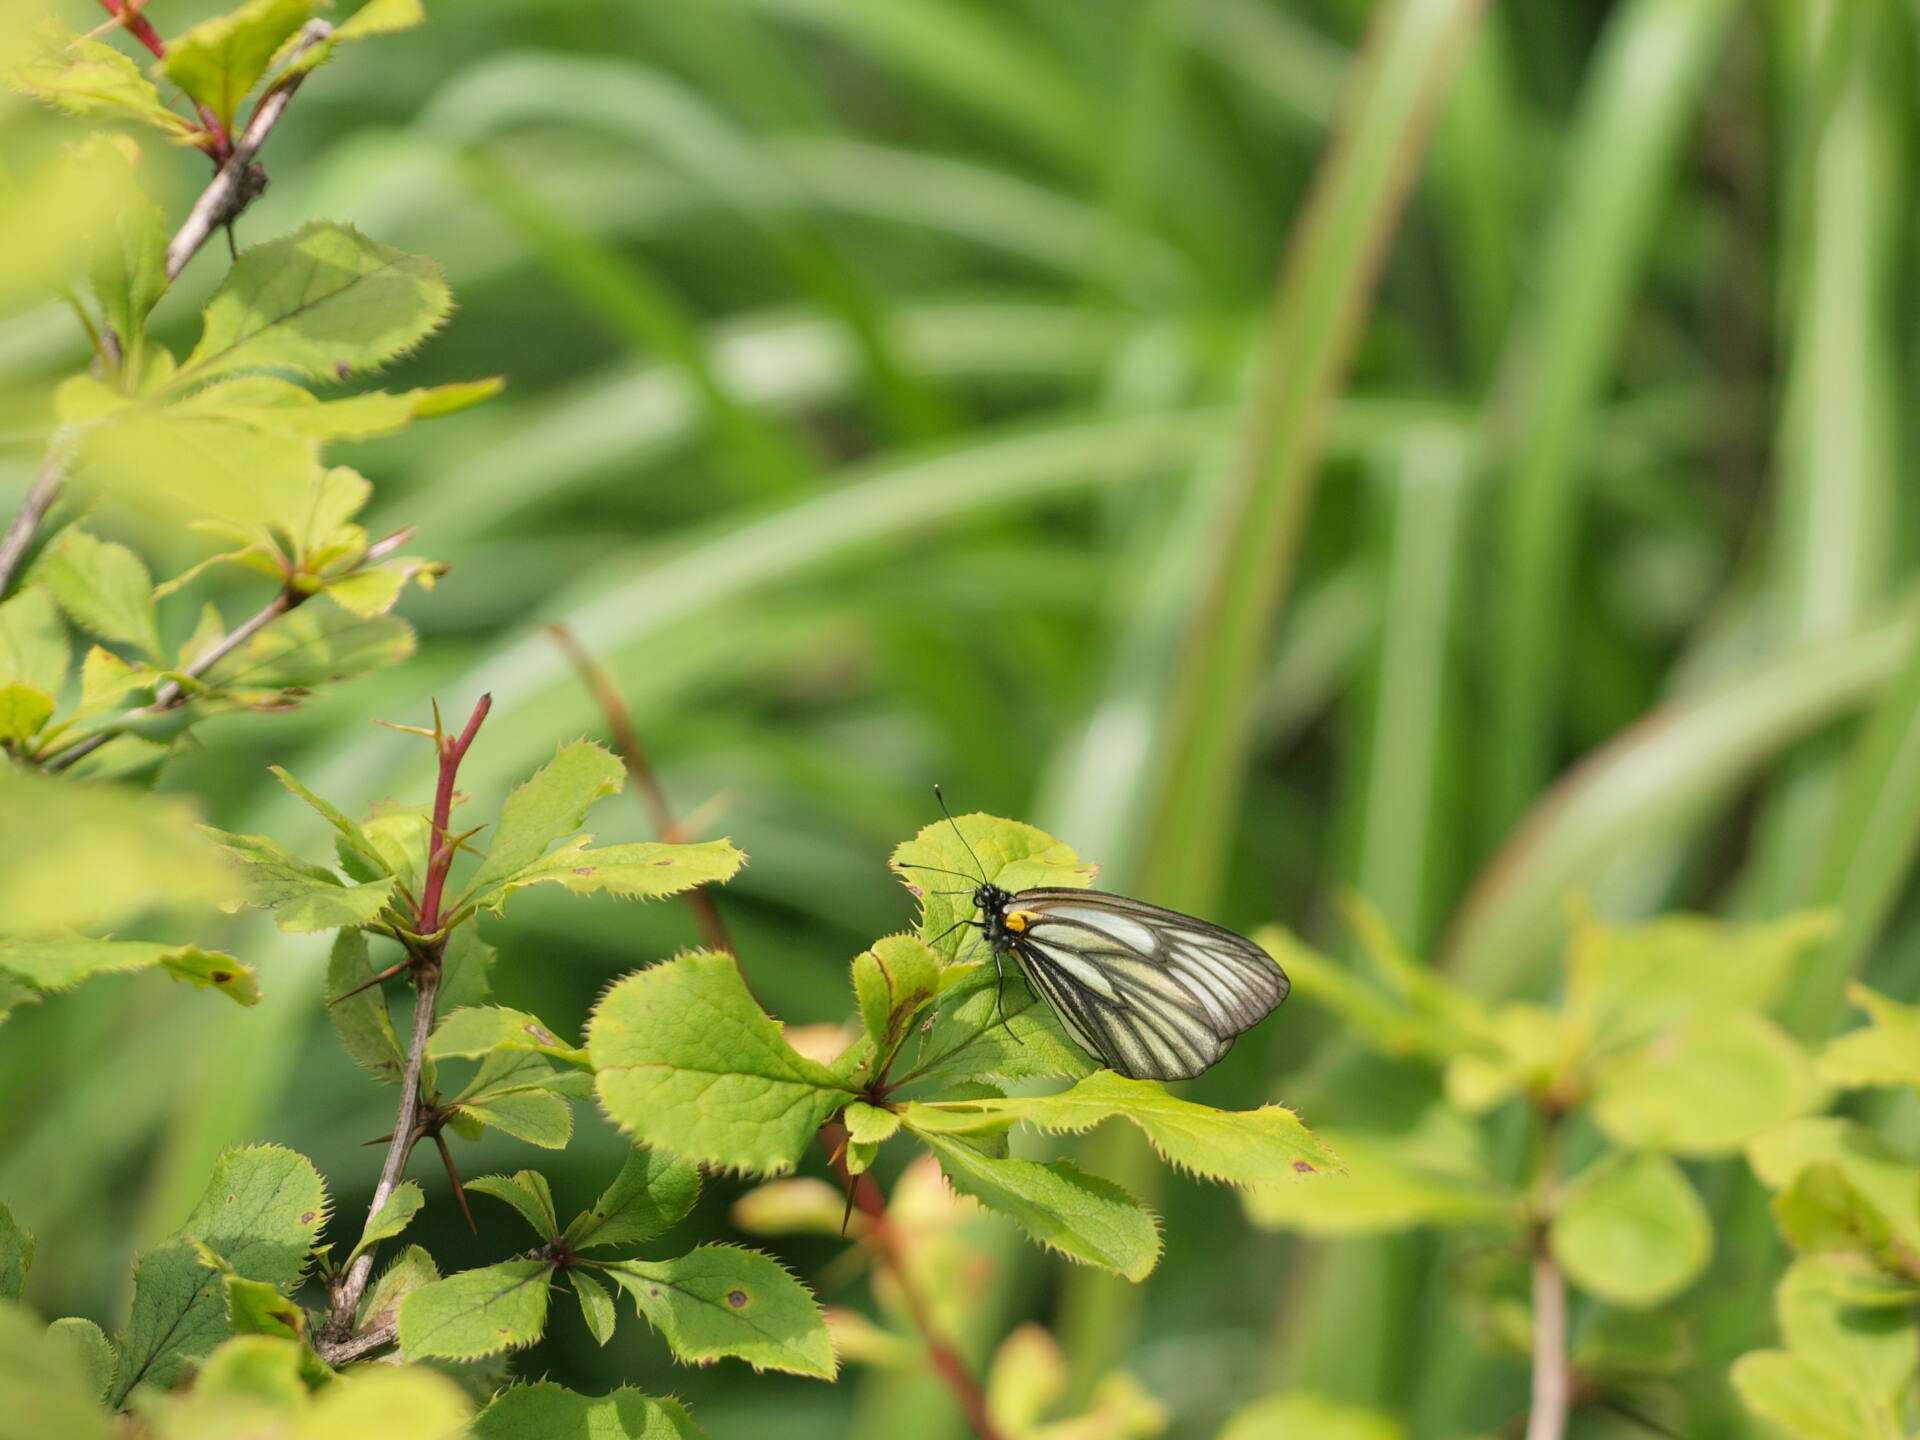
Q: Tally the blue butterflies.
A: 0